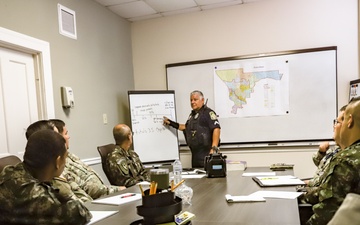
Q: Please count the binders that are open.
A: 1